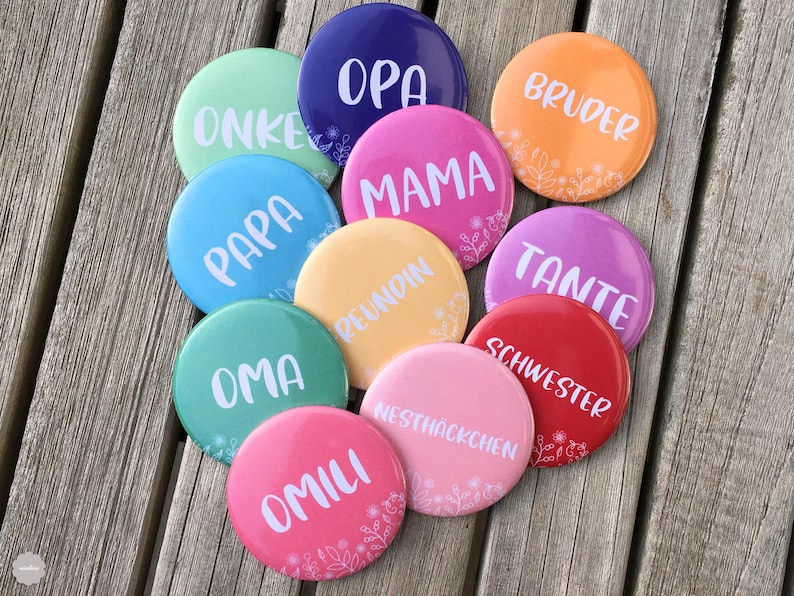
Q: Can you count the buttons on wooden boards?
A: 11